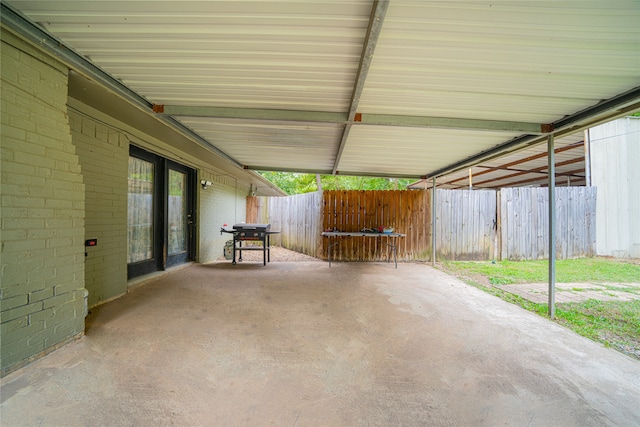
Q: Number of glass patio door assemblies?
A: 1